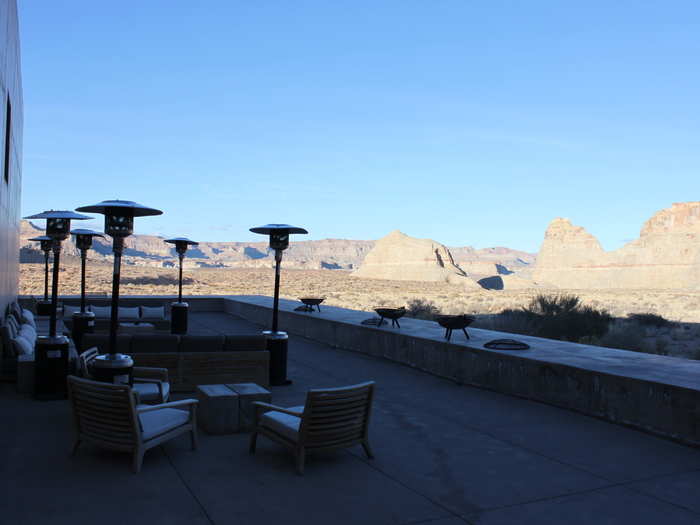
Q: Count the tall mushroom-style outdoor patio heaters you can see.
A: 6